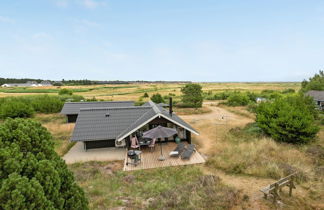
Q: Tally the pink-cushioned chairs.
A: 2